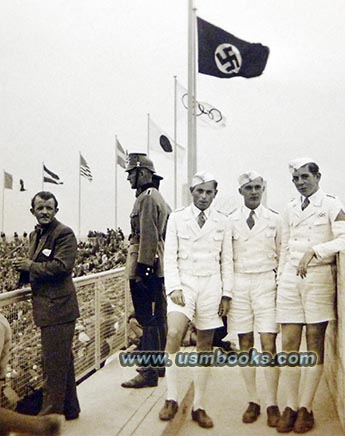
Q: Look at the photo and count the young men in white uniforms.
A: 3